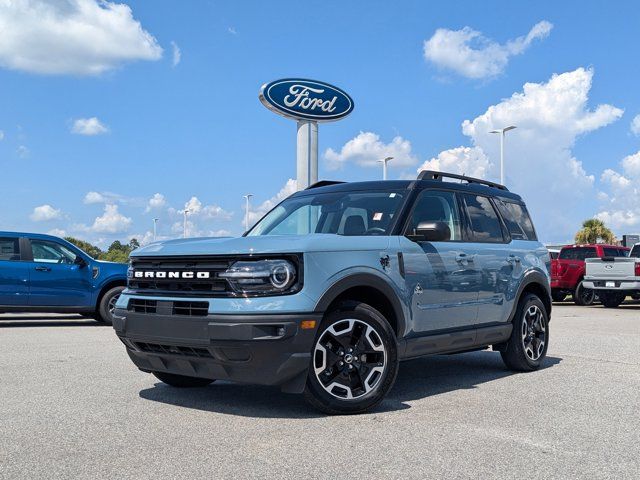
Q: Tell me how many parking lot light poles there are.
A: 5